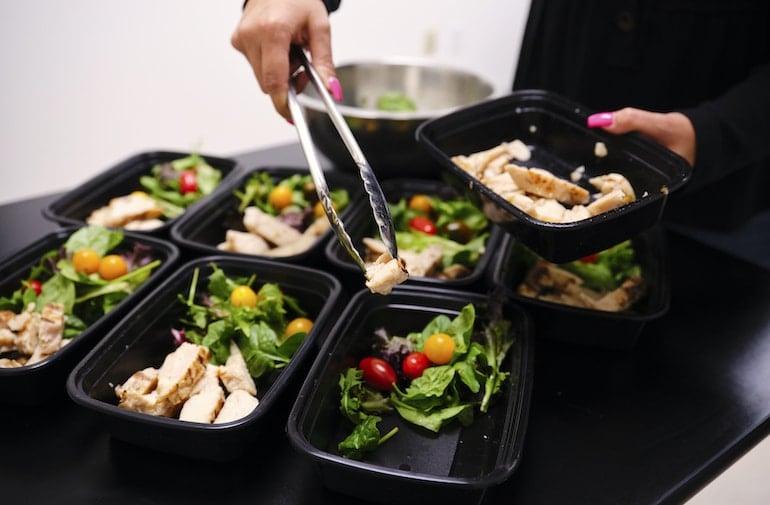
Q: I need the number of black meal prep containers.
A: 8